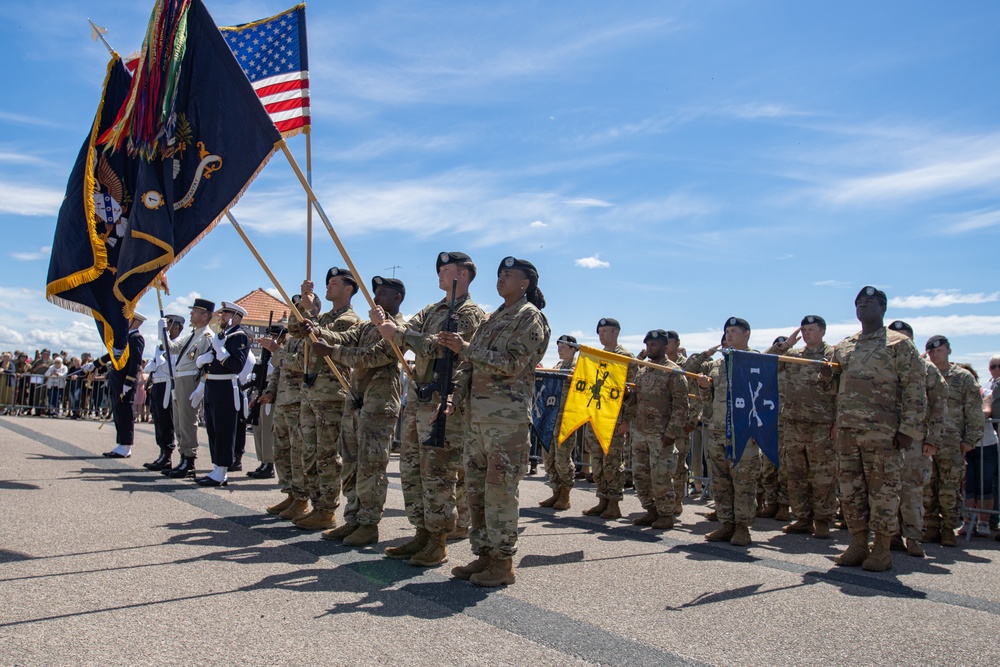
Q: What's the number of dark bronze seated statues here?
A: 0